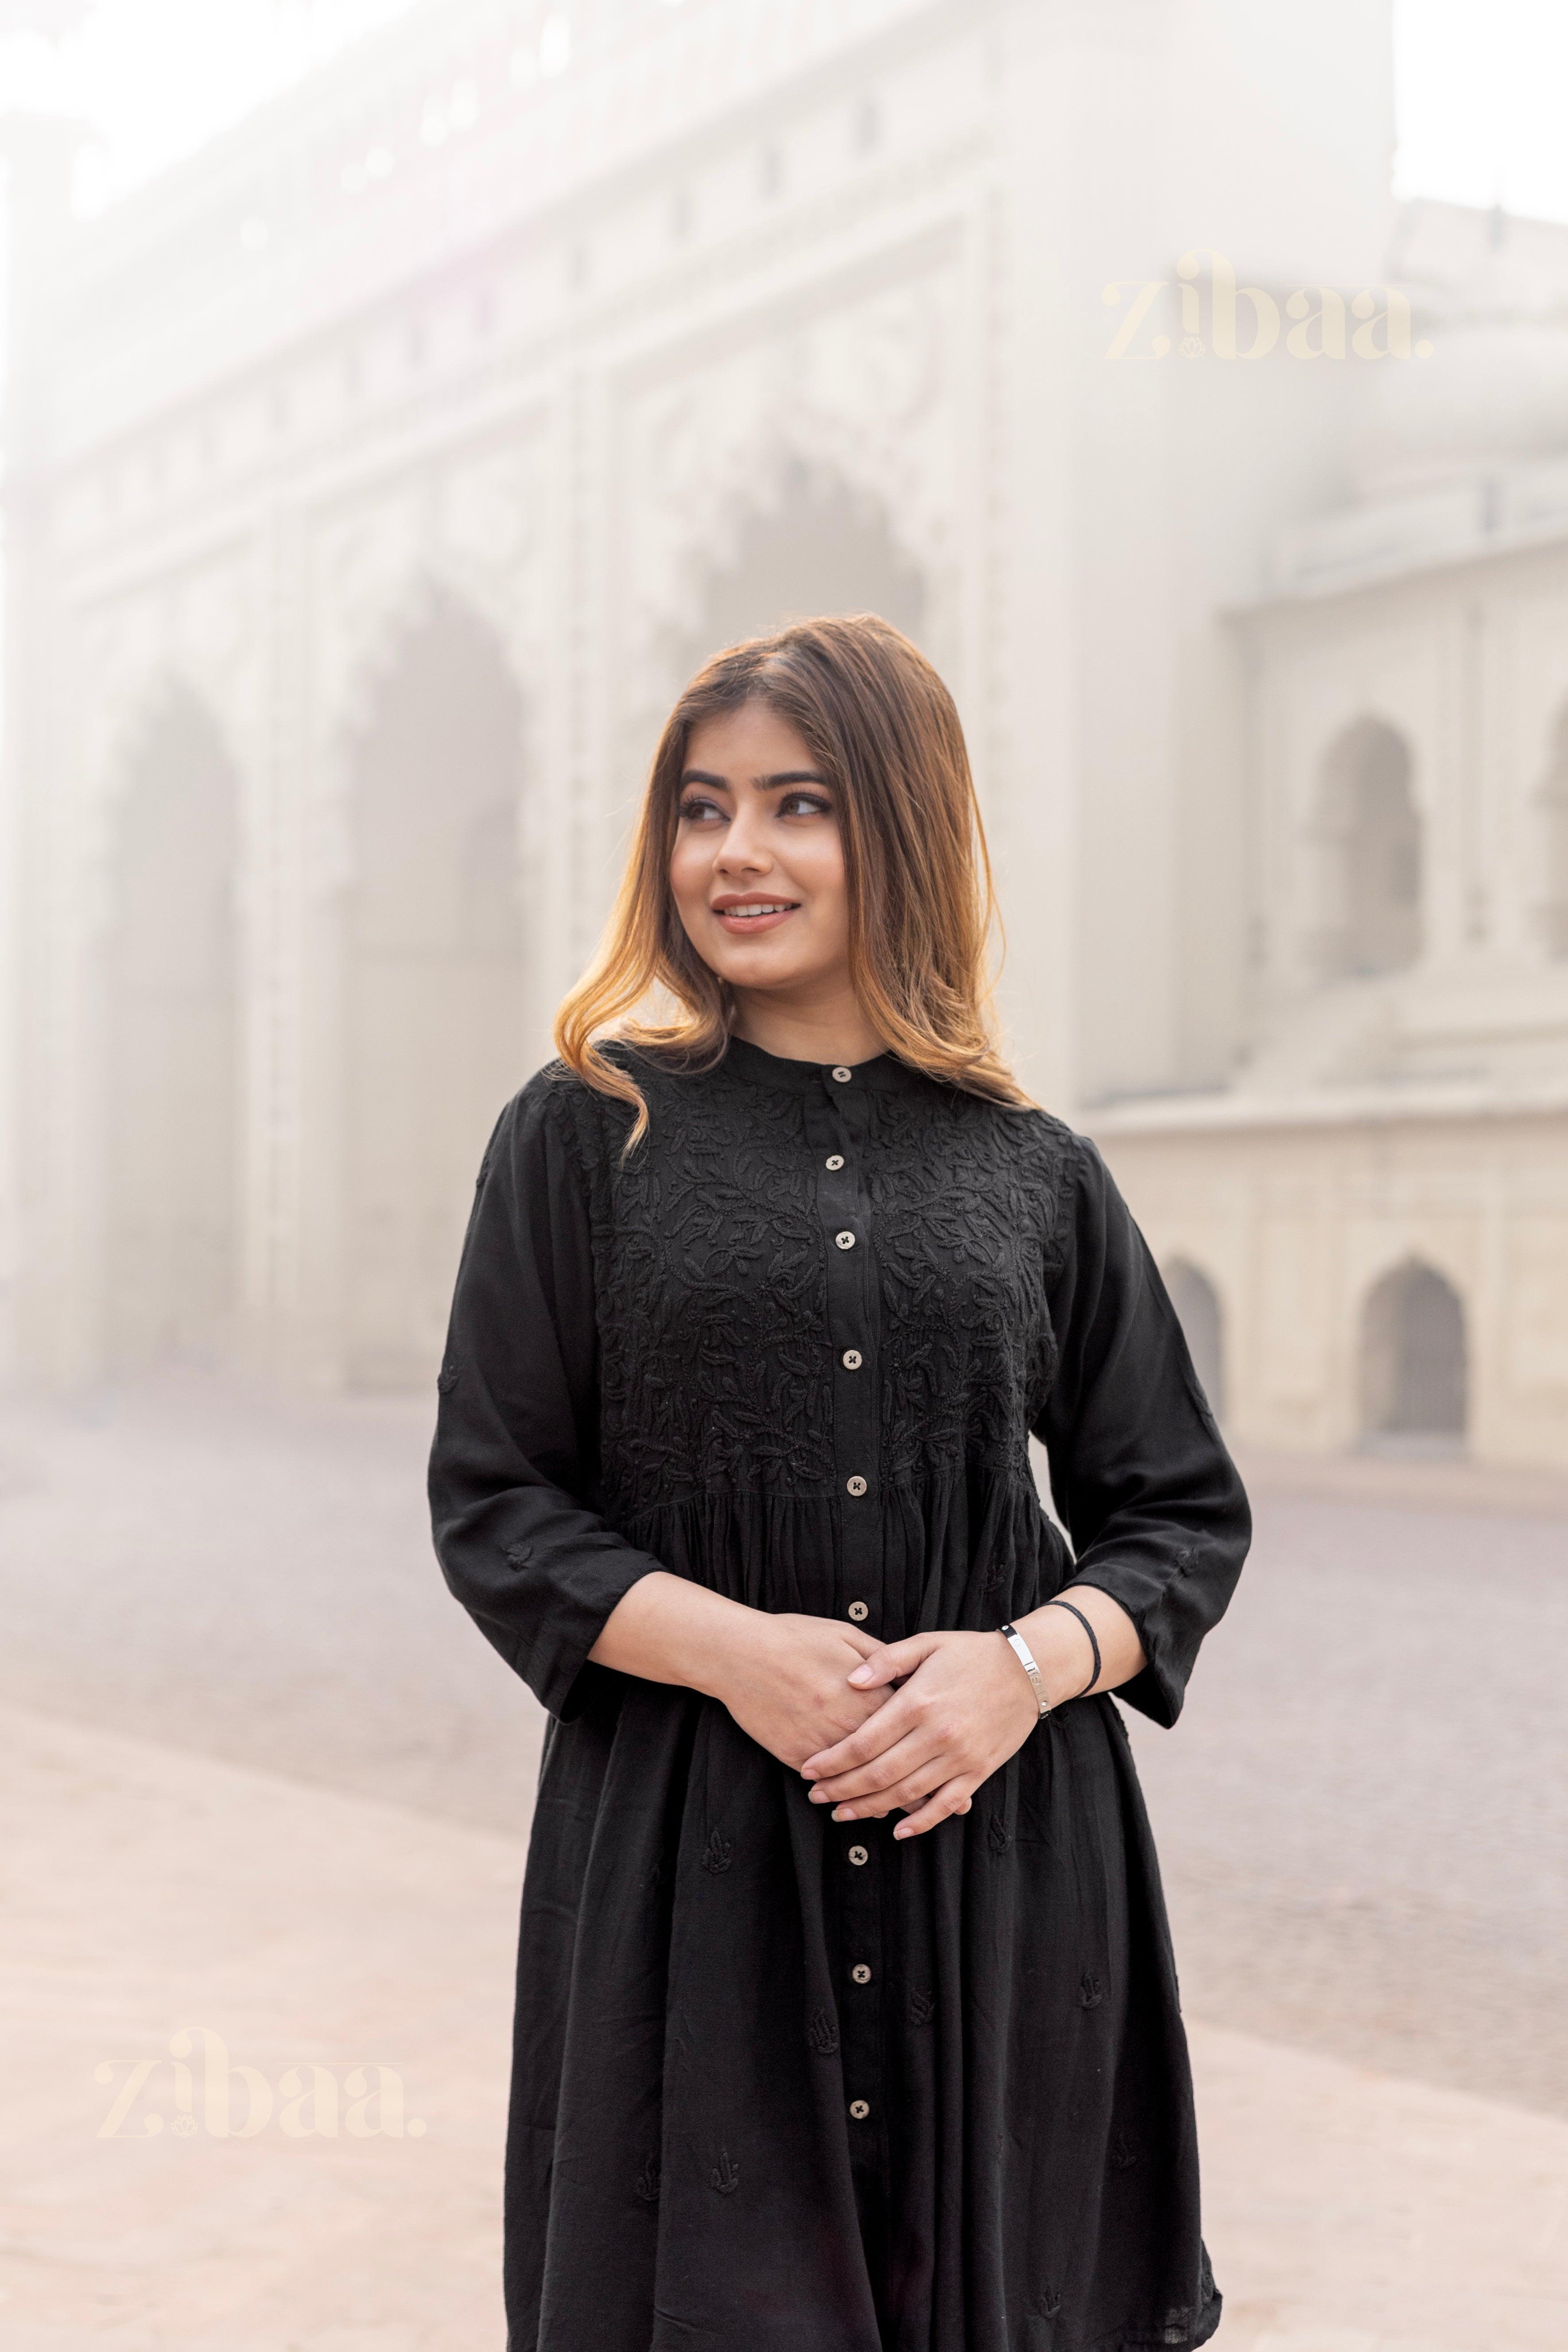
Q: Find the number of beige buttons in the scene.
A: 9